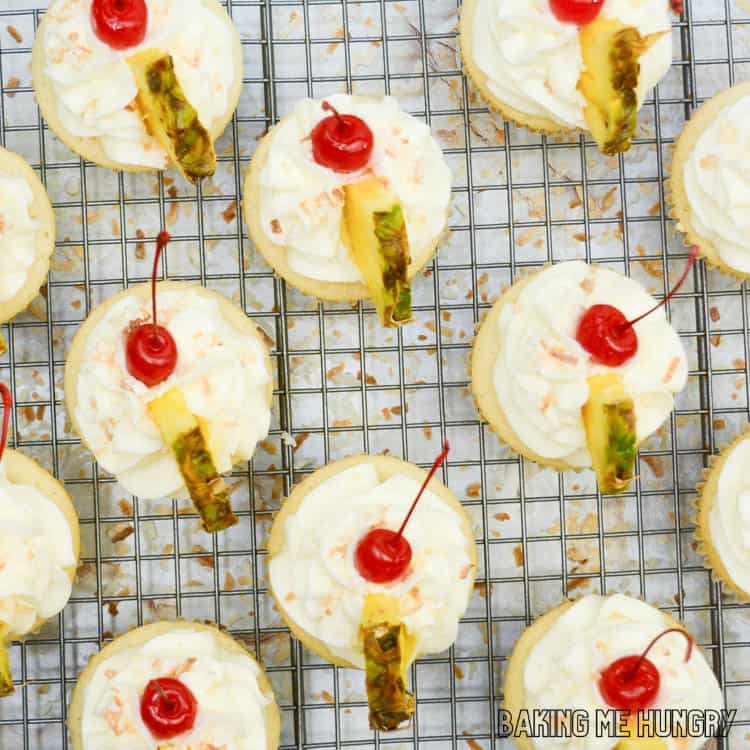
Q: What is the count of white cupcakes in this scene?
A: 12